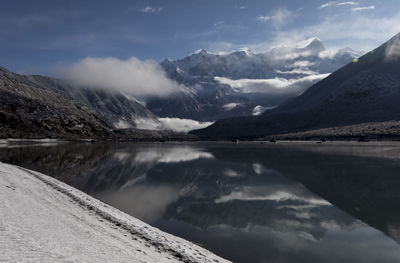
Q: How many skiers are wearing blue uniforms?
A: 0